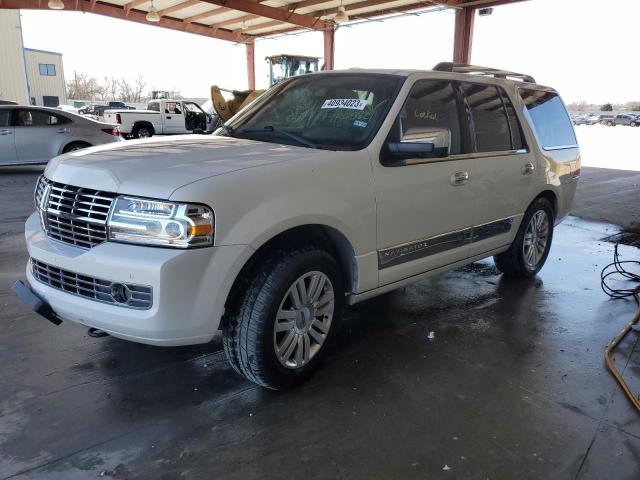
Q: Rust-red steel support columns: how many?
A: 3